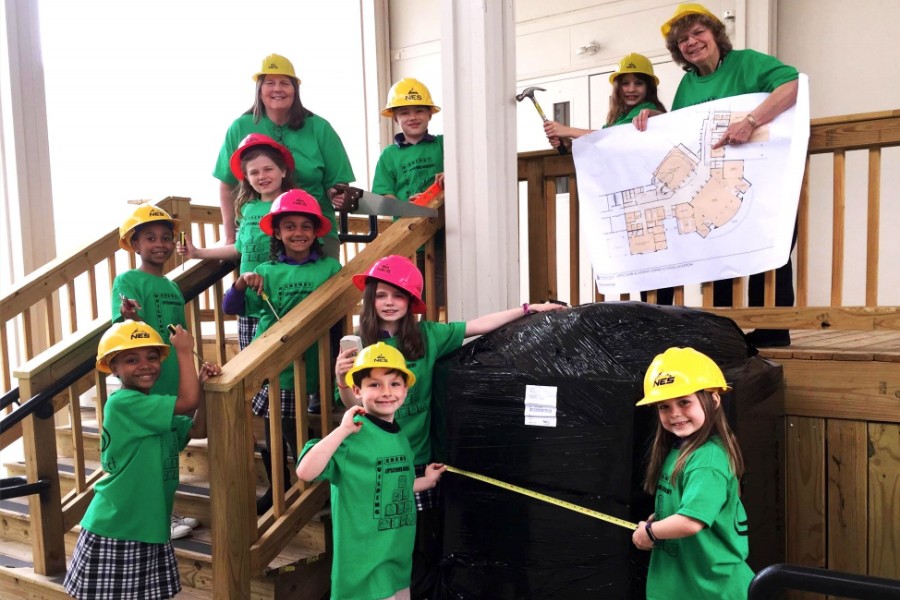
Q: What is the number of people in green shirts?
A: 11